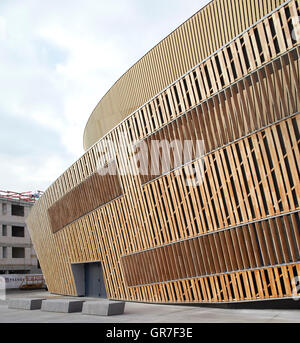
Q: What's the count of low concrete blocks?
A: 3